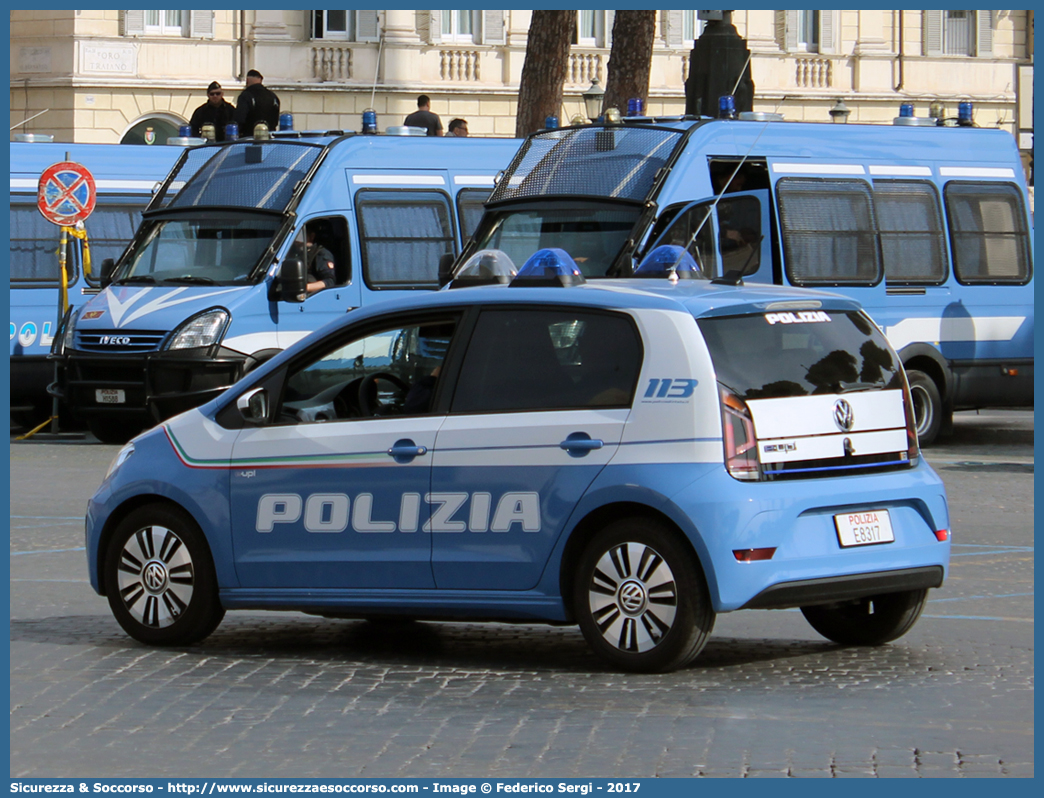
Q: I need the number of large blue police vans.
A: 3